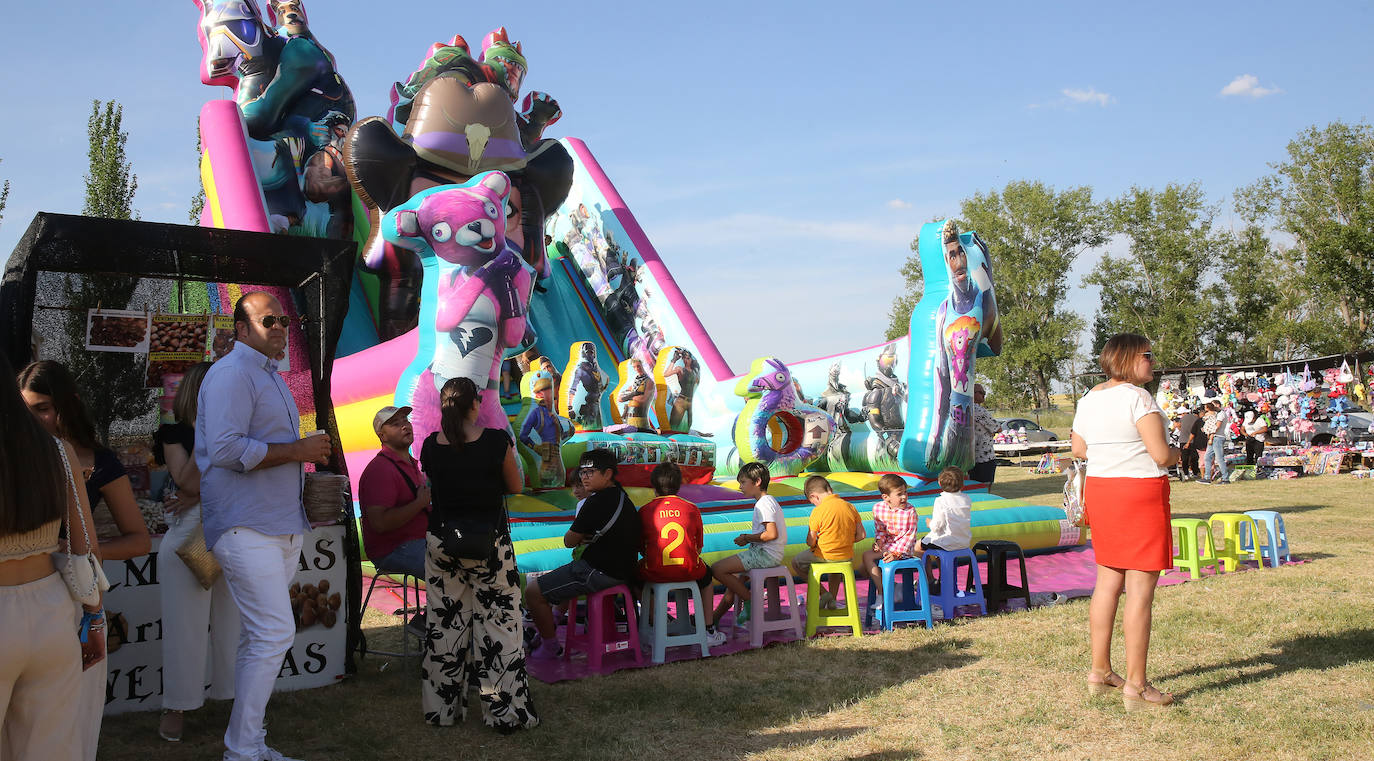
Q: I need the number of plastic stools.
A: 10